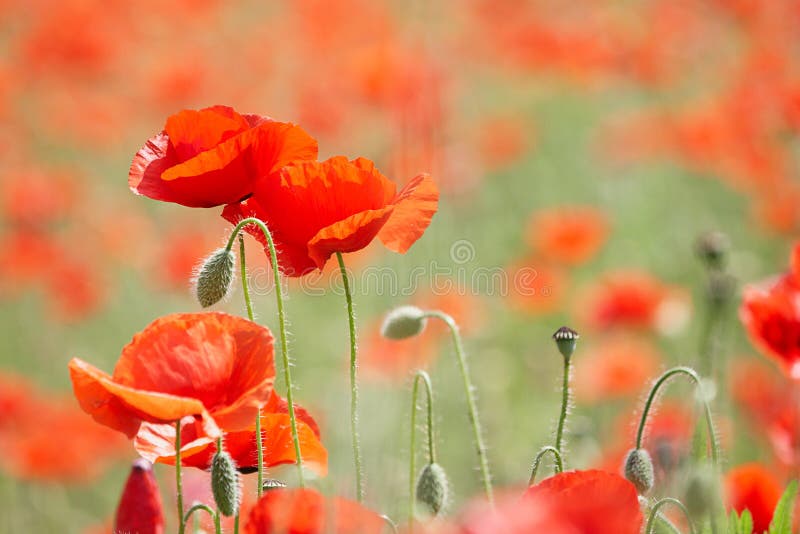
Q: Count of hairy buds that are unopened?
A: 5